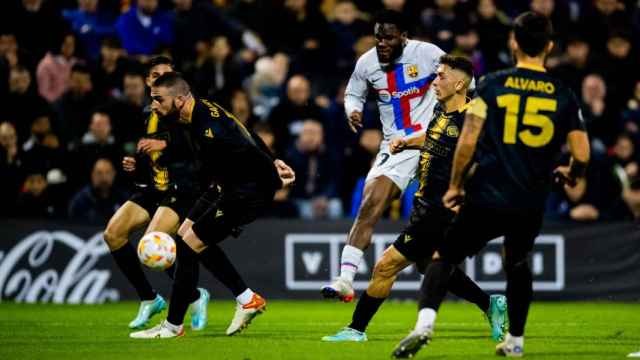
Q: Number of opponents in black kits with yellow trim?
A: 4